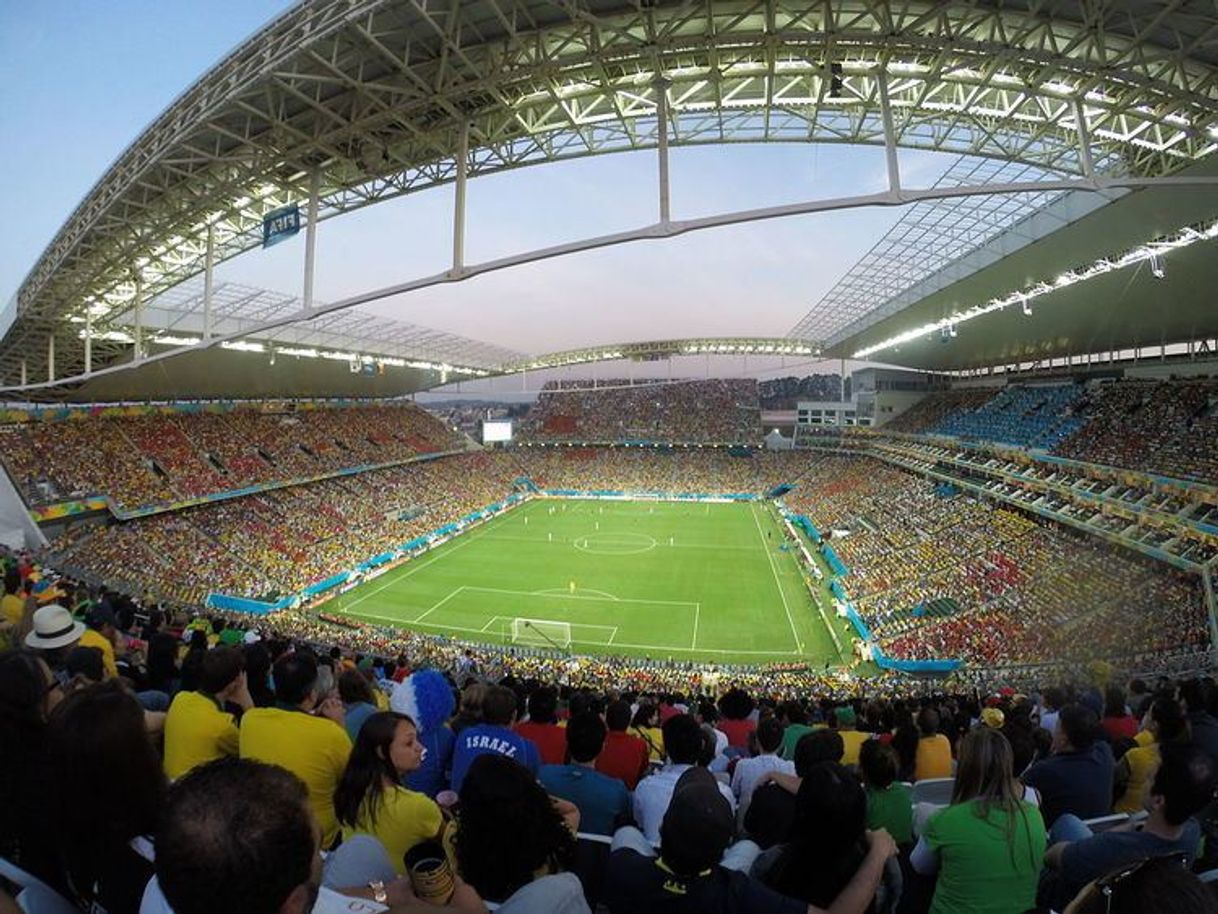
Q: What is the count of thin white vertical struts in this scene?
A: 10